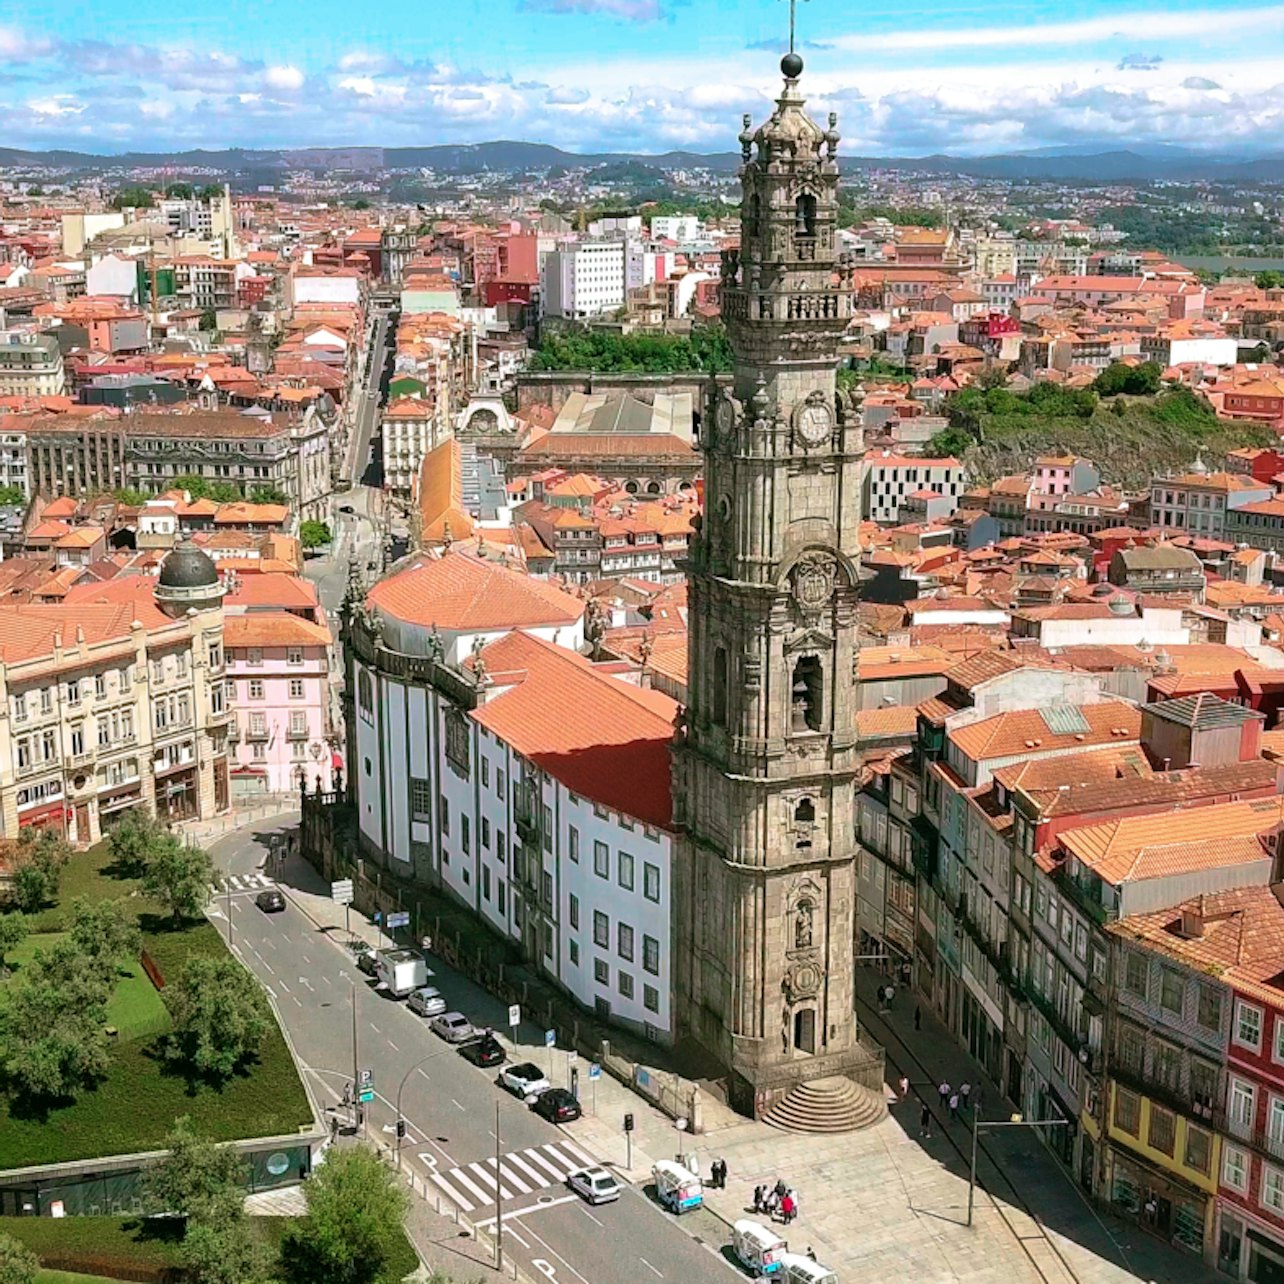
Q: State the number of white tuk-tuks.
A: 3